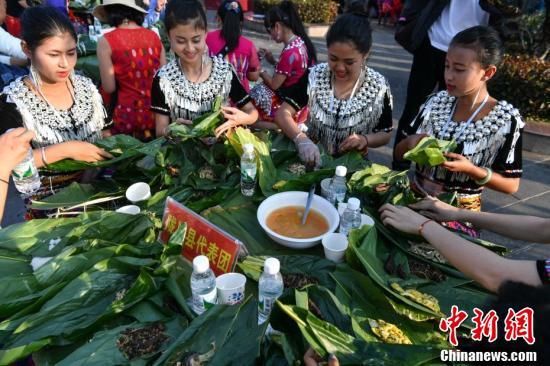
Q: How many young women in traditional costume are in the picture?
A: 4